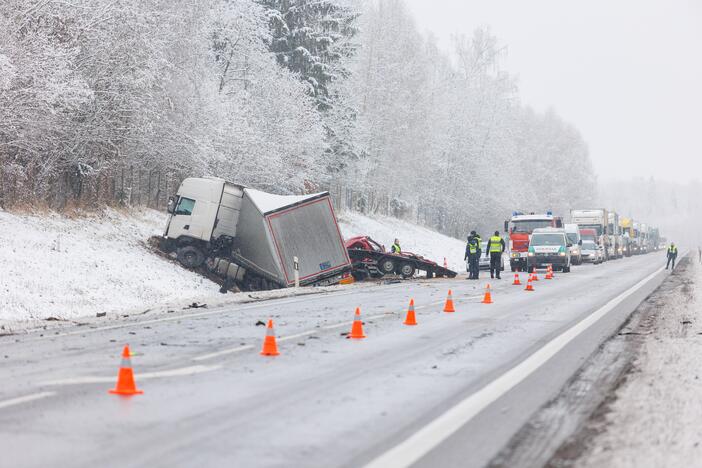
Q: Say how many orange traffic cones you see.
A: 11